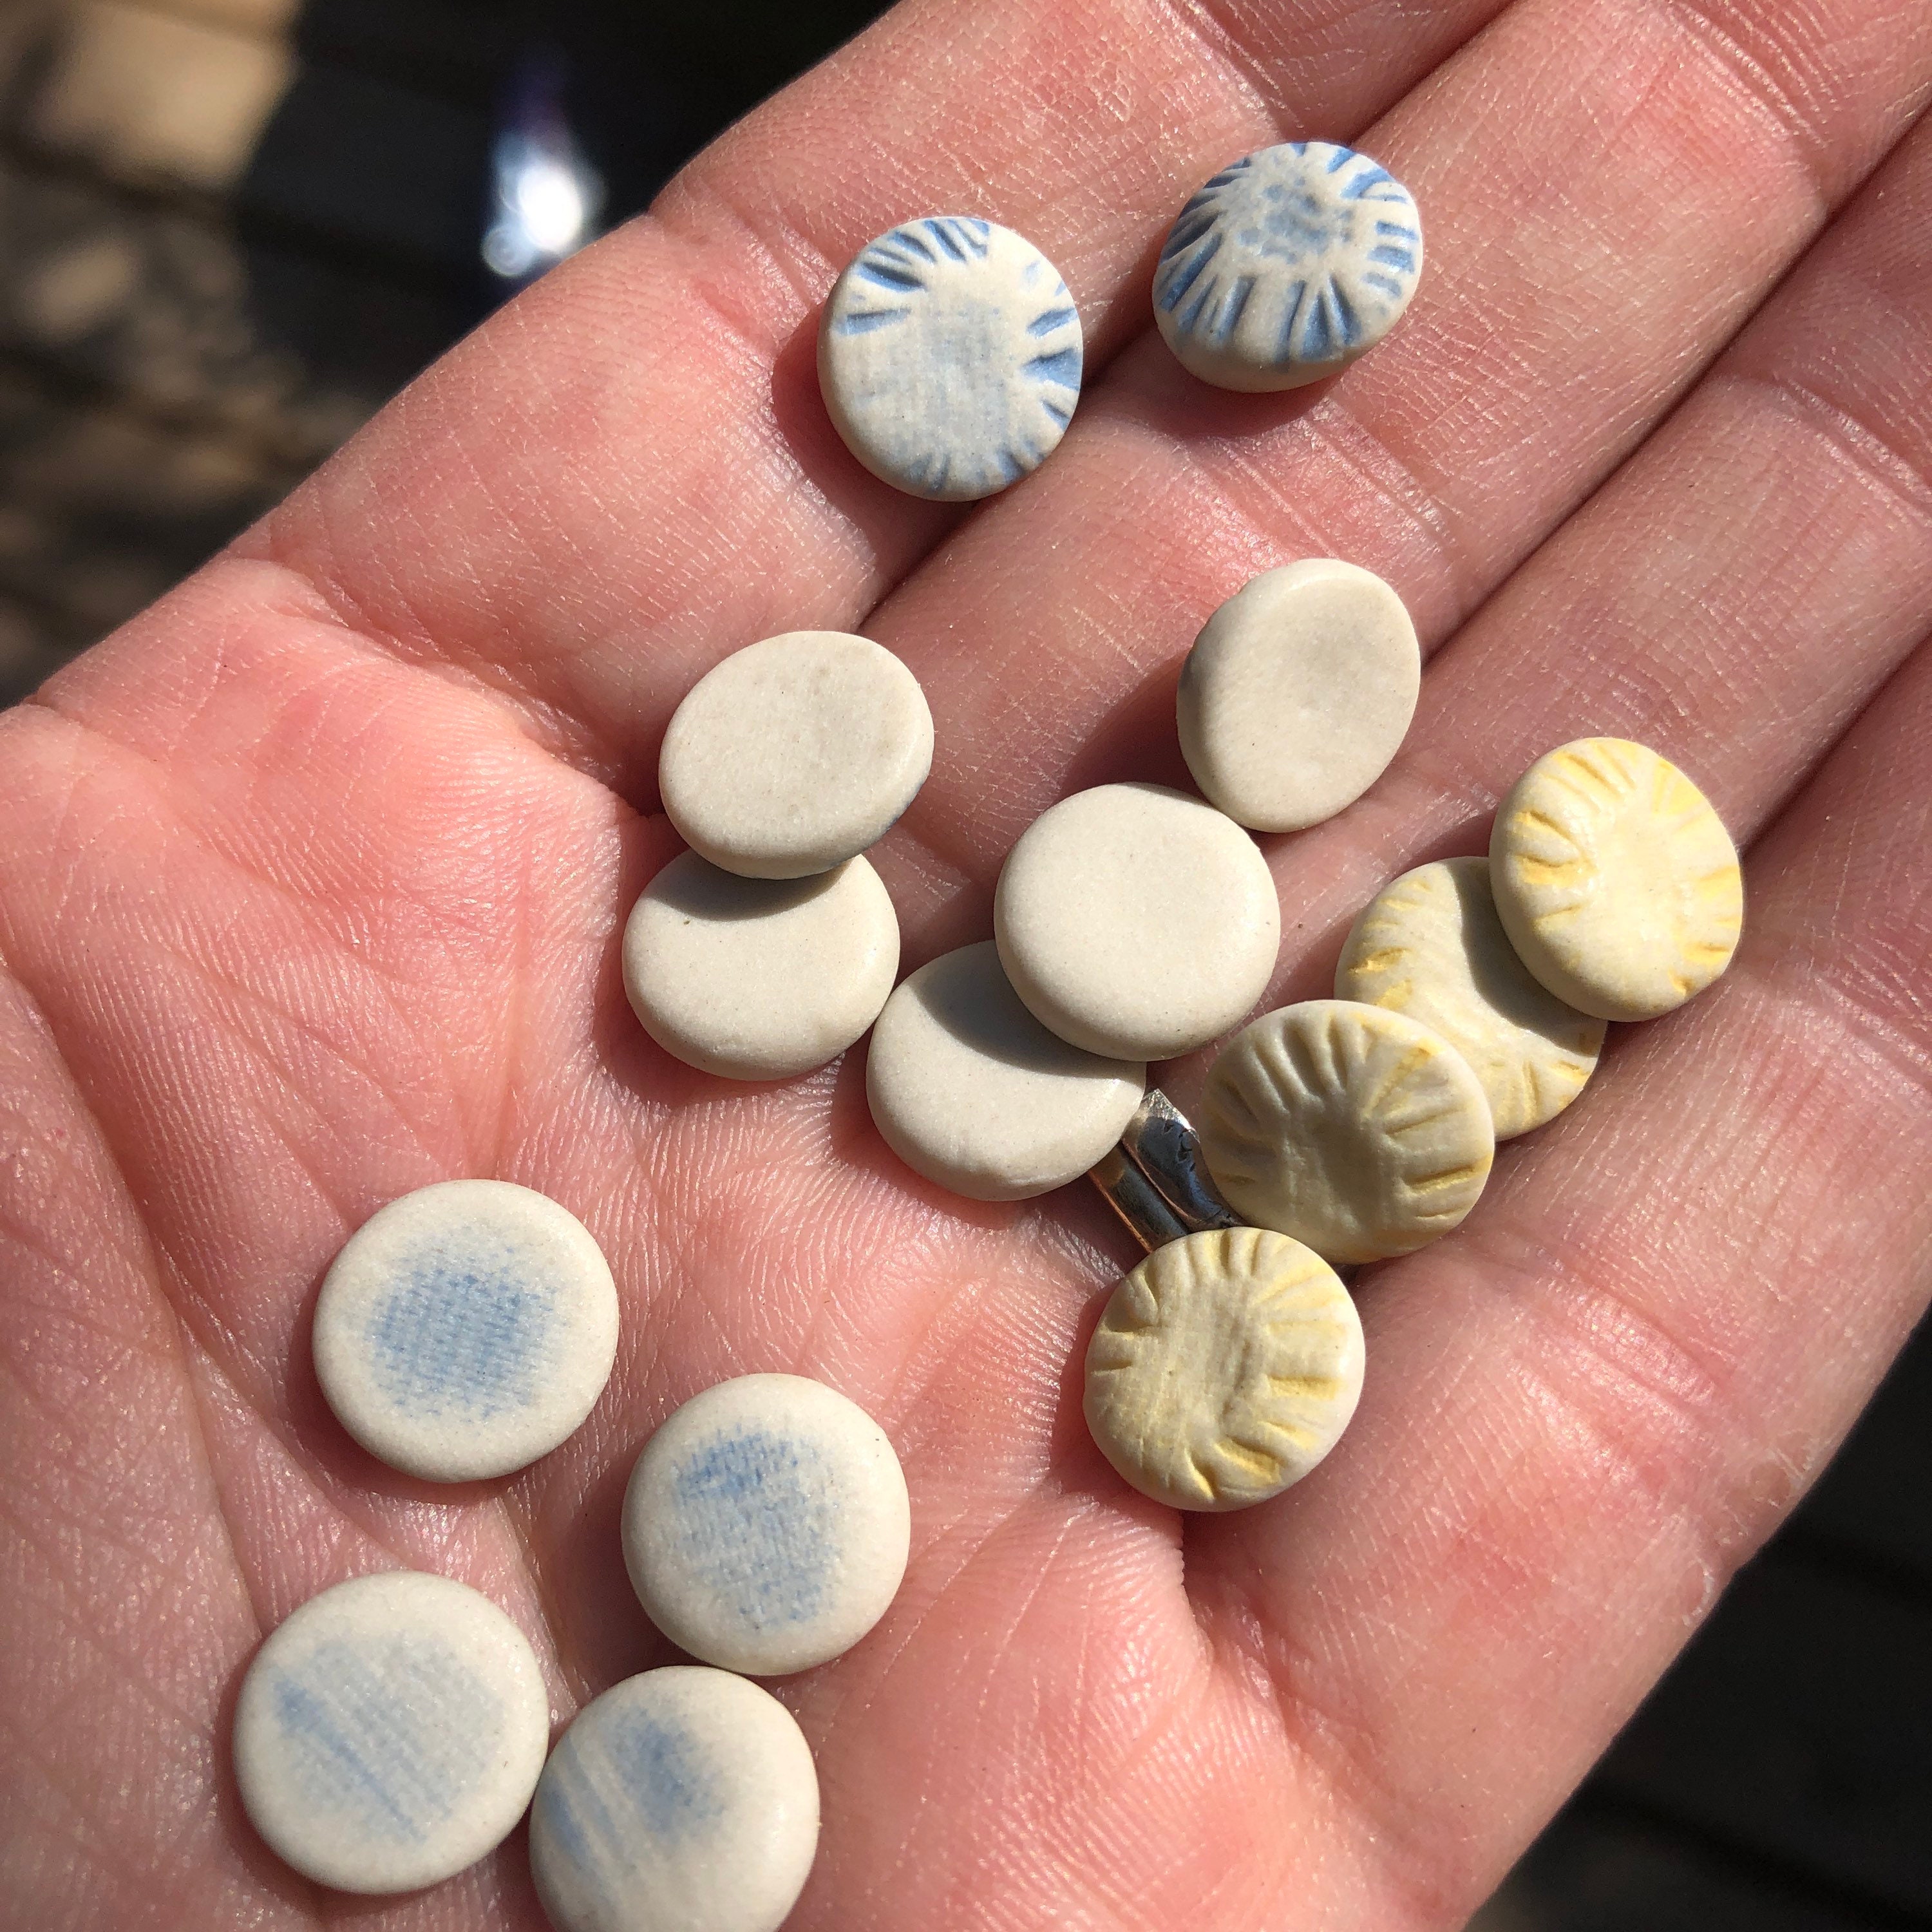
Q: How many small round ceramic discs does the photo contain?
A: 15